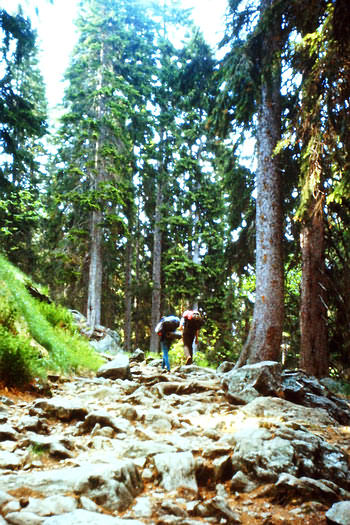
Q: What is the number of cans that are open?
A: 0